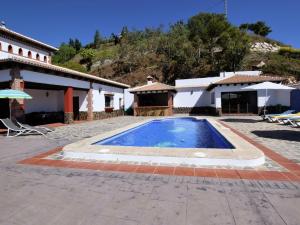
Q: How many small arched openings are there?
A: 6